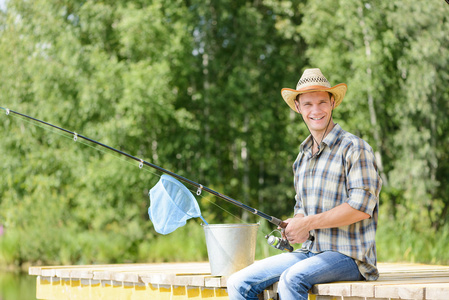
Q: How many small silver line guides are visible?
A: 4